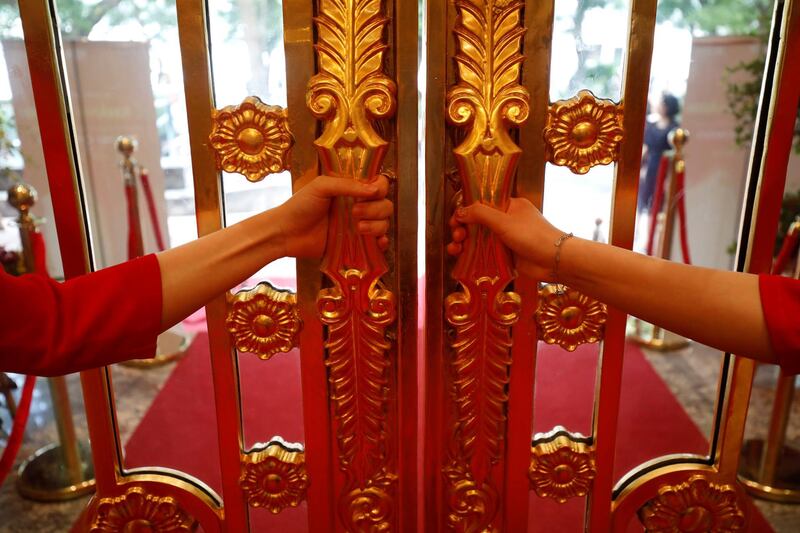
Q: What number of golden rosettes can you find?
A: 8